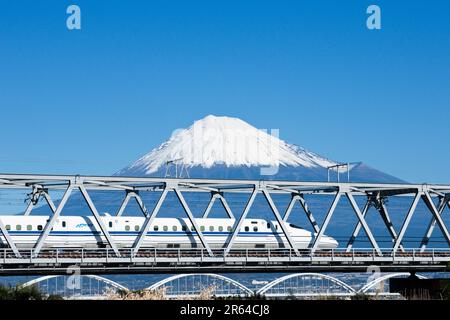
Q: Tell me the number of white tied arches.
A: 4